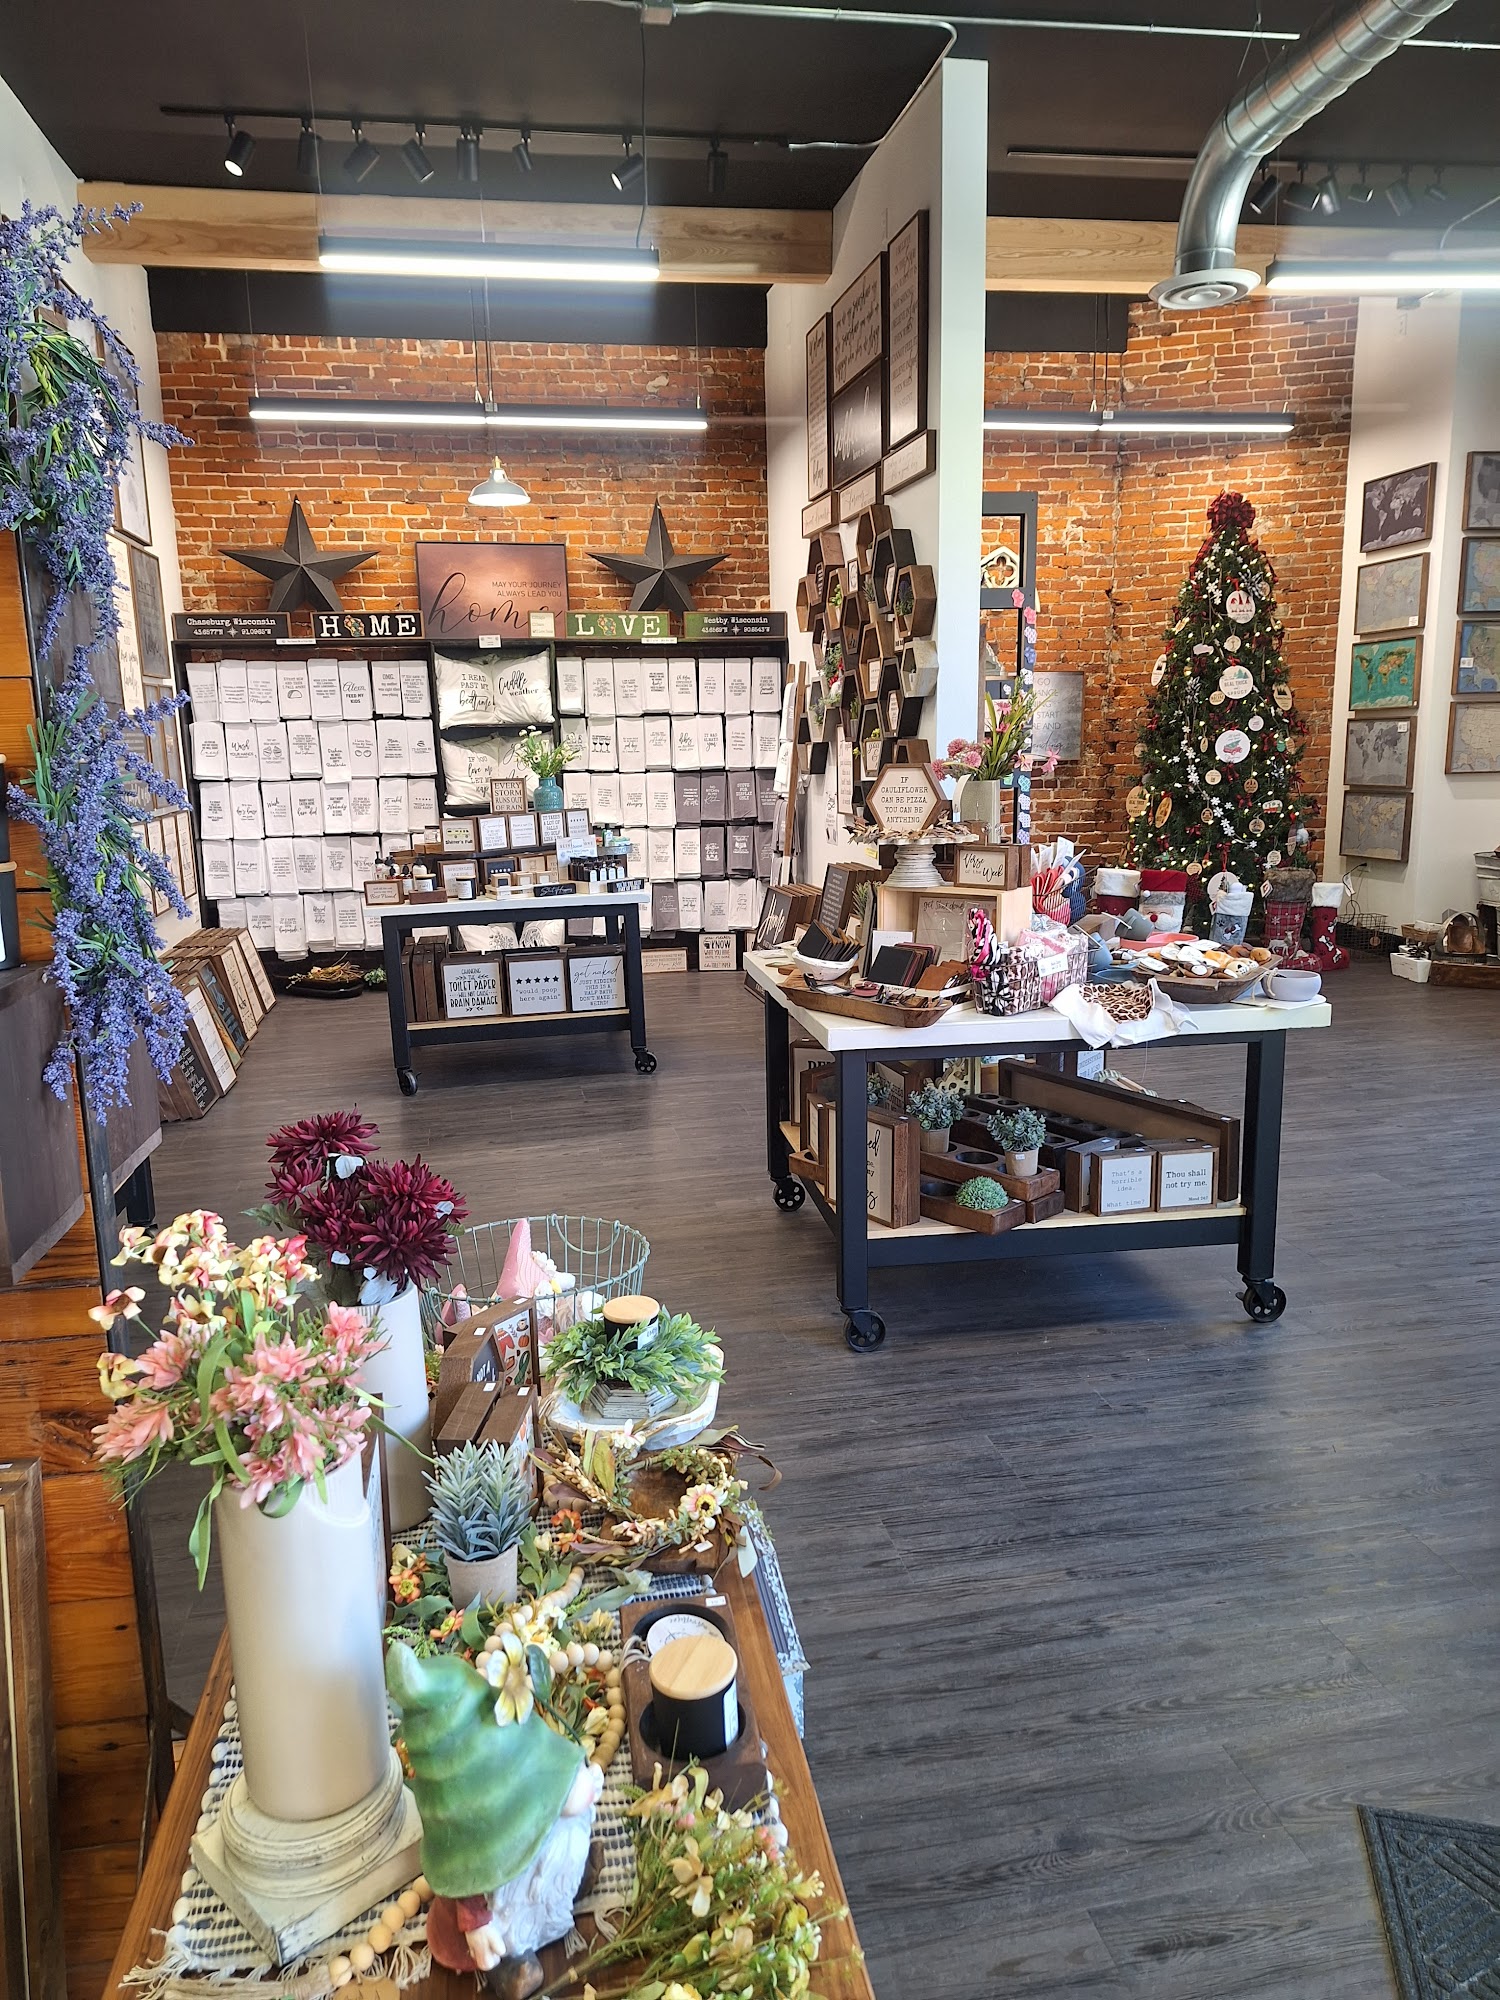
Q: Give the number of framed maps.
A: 9